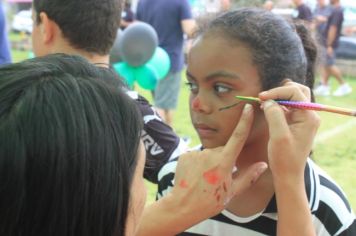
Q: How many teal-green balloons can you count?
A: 3